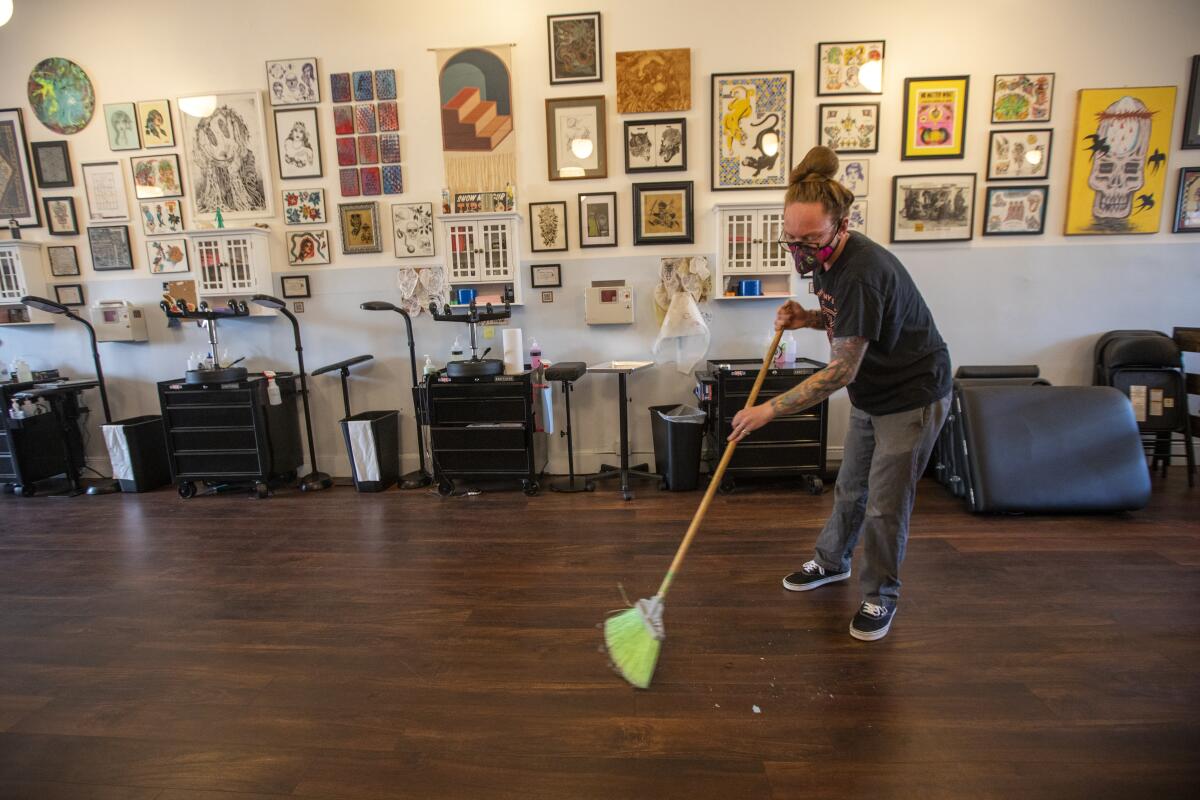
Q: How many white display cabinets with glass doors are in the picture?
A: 4